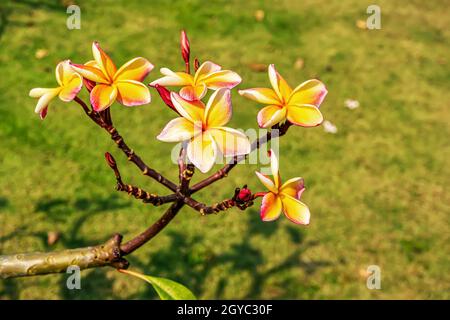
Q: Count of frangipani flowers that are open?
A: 6